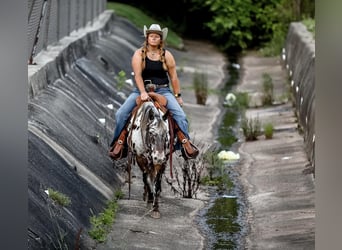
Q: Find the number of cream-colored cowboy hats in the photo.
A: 1